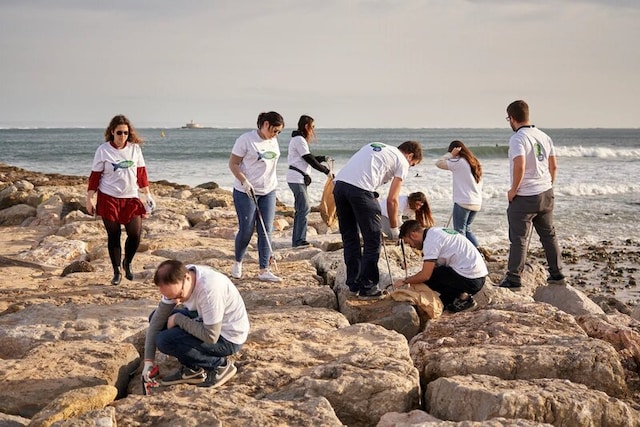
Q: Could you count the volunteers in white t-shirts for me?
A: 9